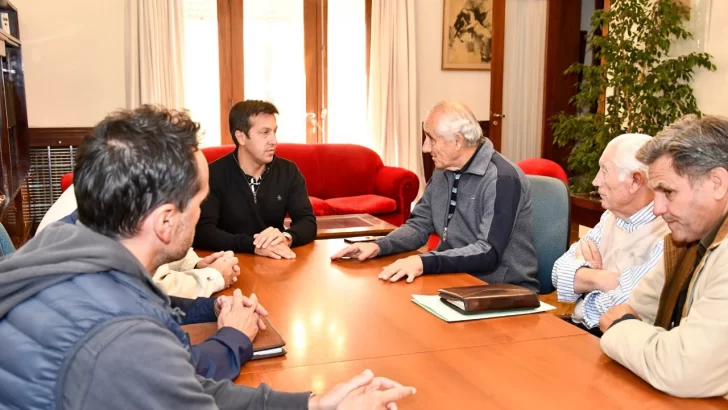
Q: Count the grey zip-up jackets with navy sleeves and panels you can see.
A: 1